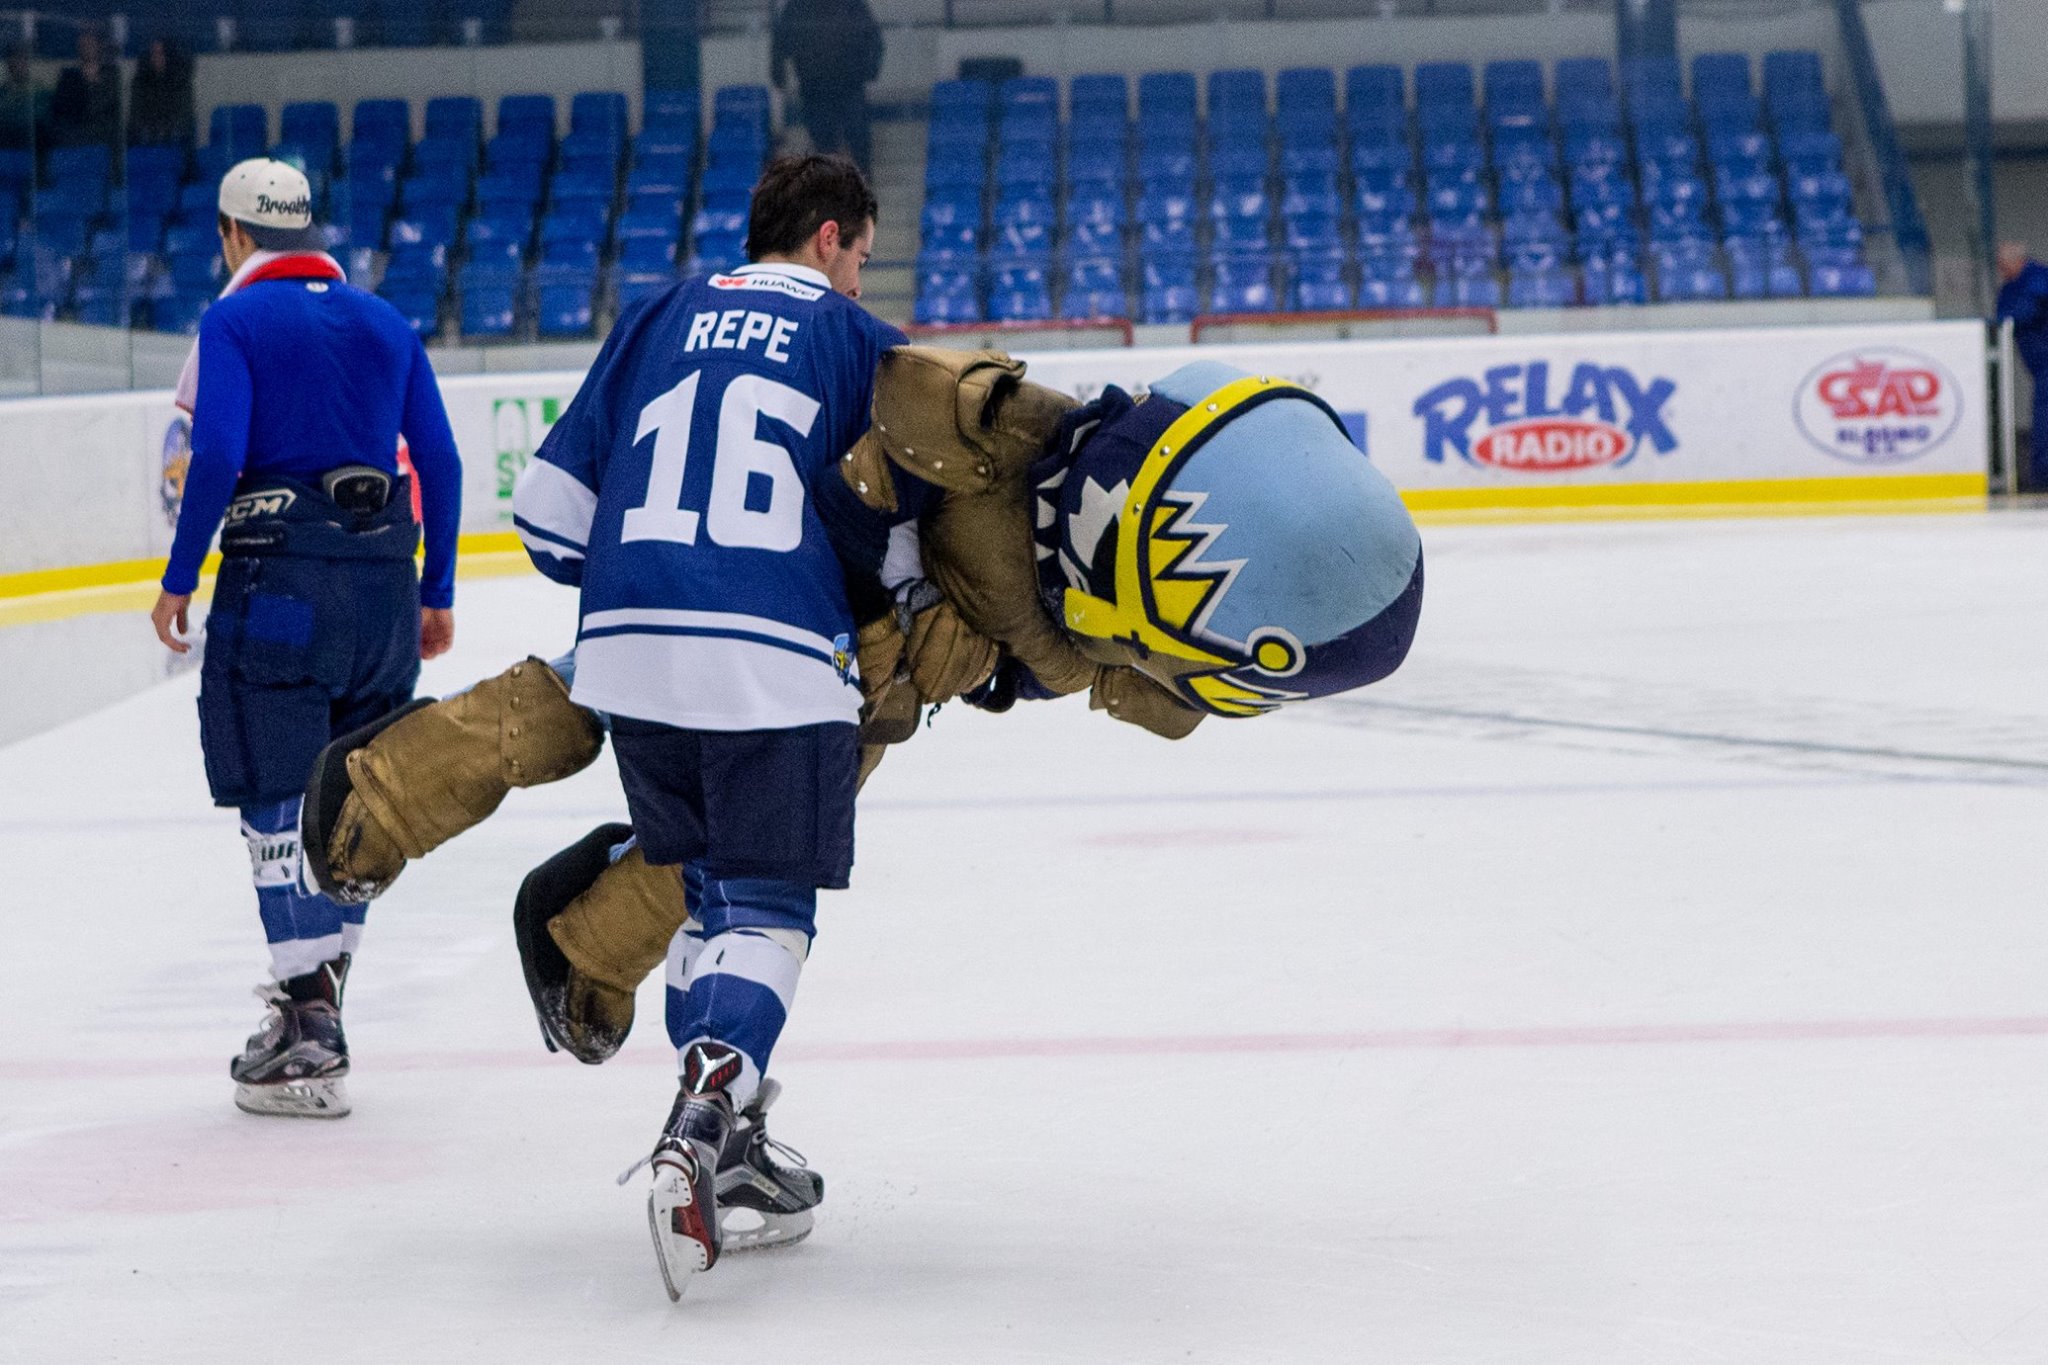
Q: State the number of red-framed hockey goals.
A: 2